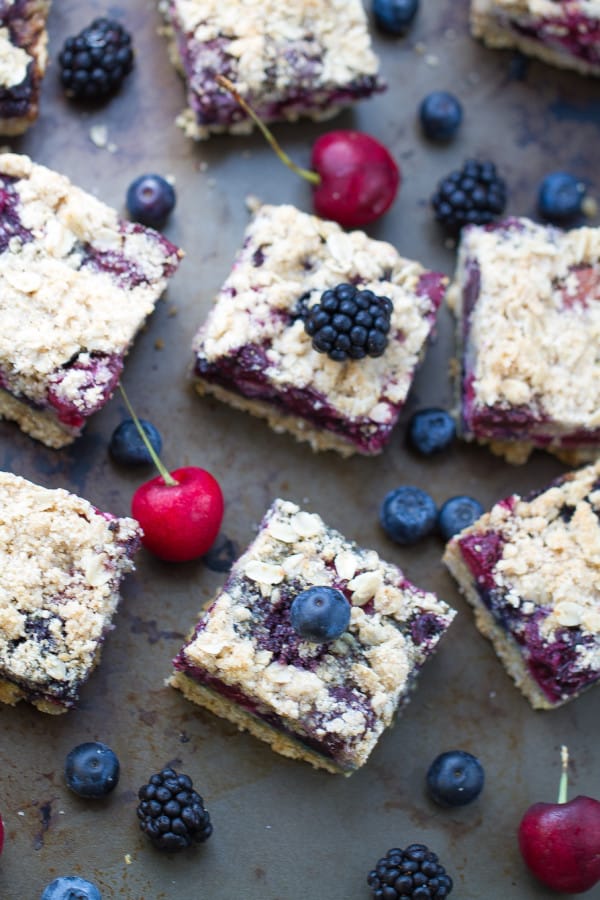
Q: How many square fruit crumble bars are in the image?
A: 9